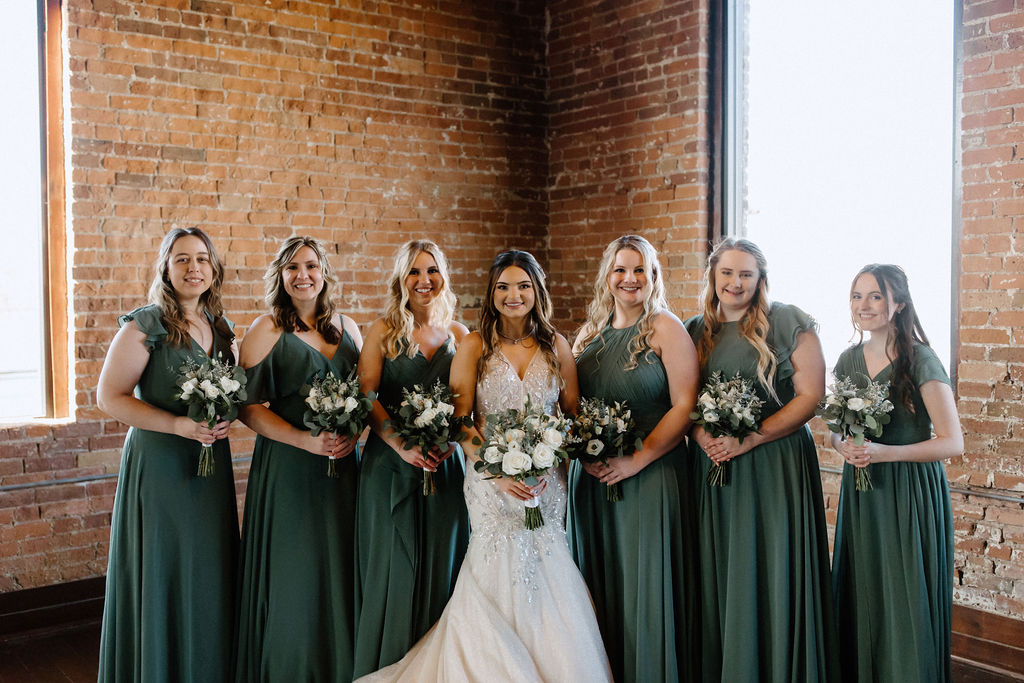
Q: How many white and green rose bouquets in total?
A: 7